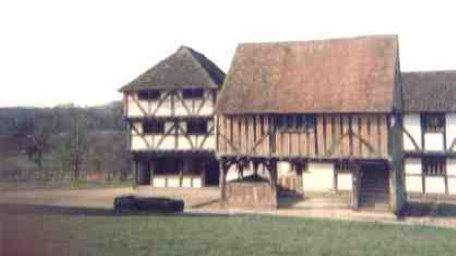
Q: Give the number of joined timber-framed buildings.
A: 3